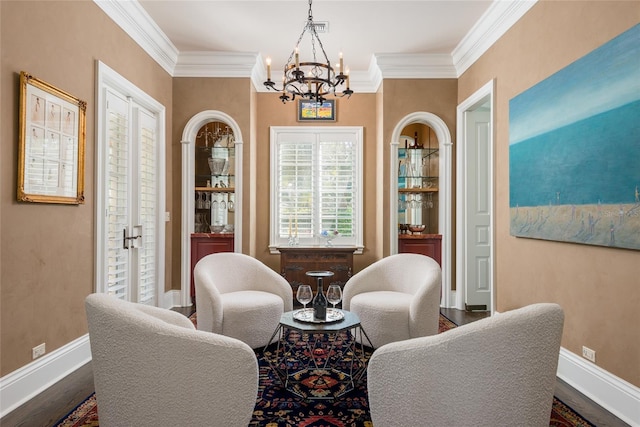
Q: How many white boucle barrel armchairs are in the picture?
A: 4